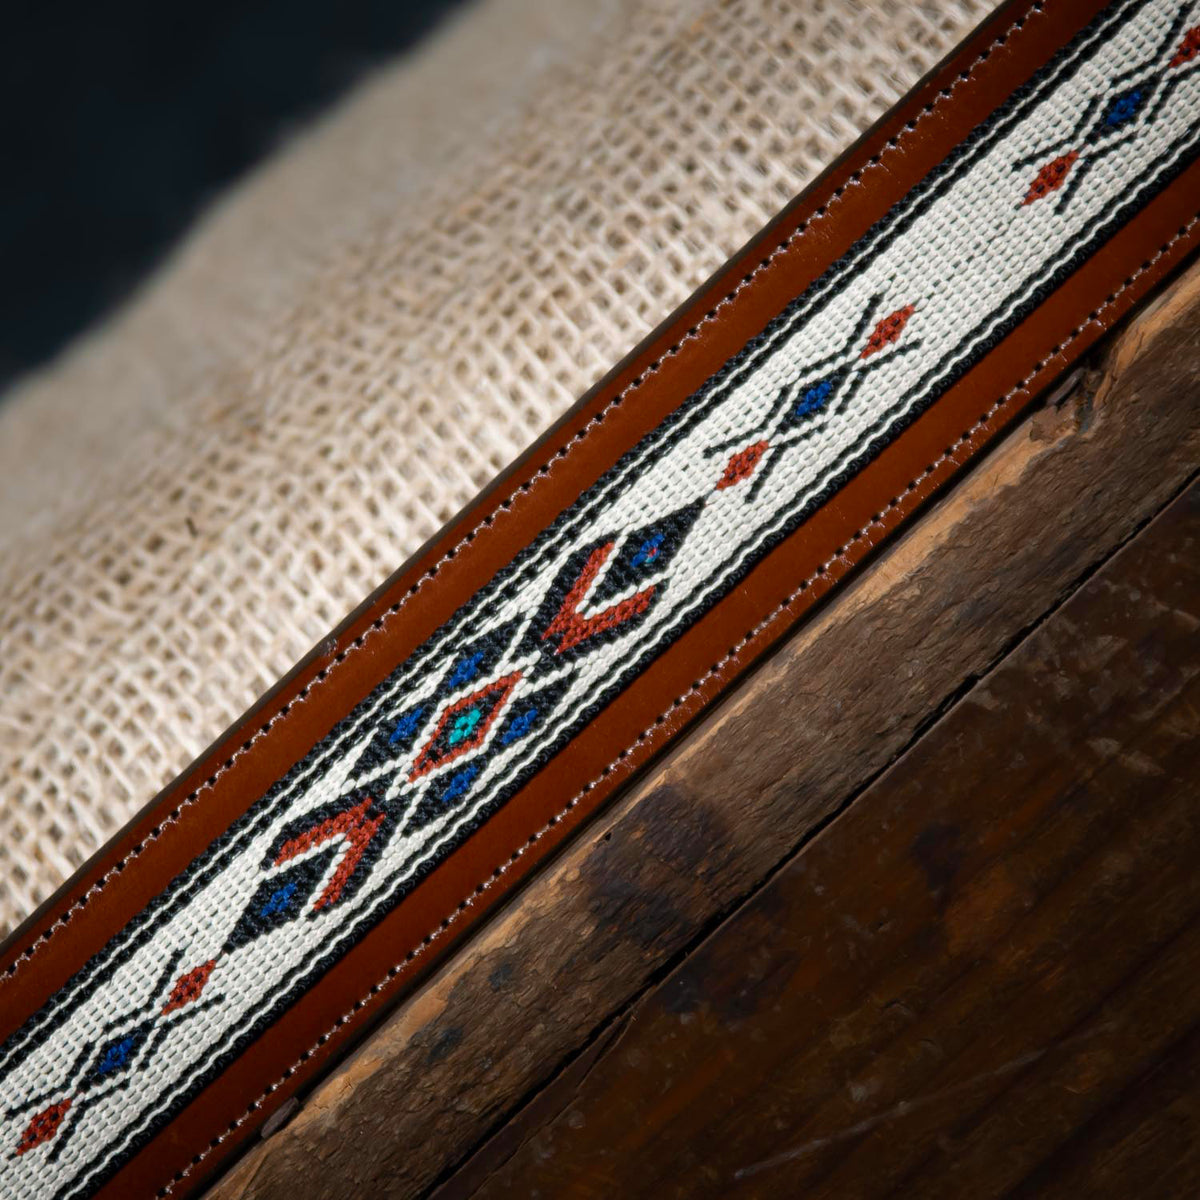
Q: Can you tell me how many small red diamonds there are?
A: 6